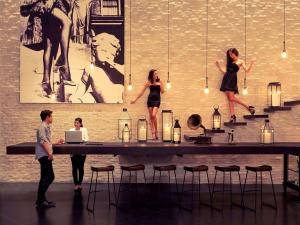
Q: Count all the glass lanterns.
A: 8